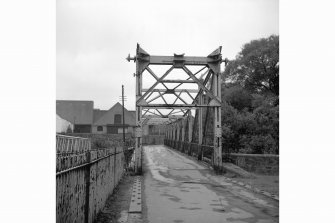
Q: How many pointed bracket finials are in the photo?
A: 2